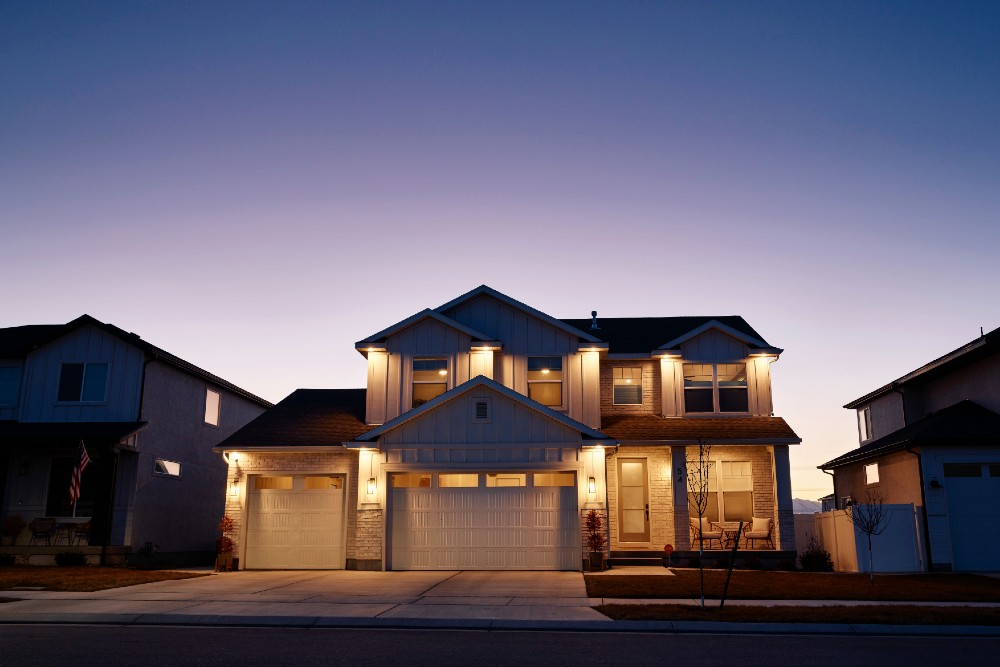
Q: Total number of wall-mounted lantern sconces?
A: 3